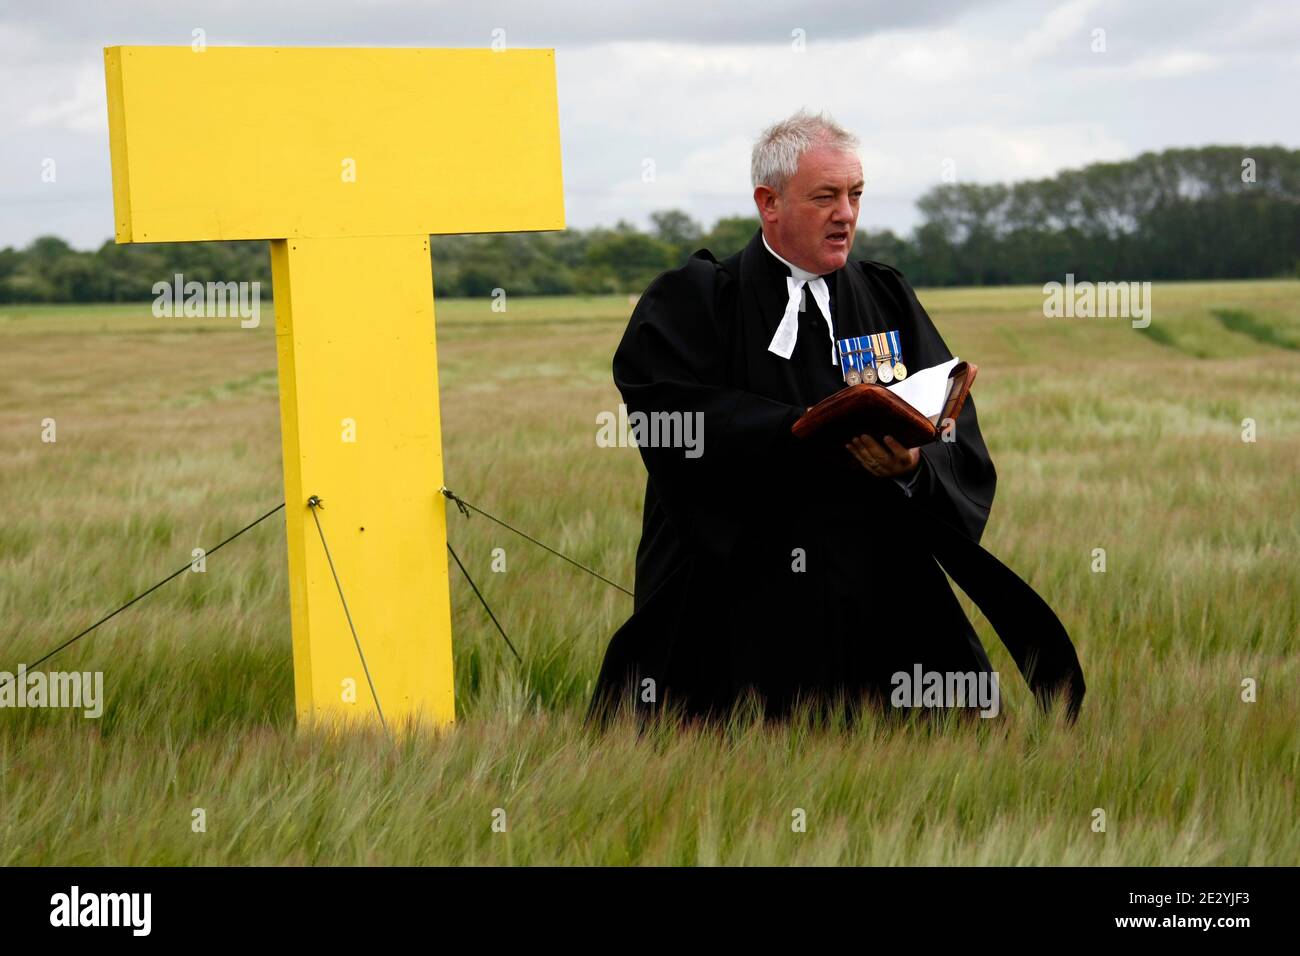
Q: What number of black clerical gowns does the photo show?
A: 1